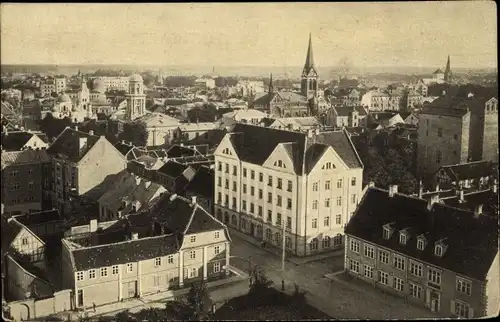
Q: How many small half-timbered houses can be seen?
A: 1